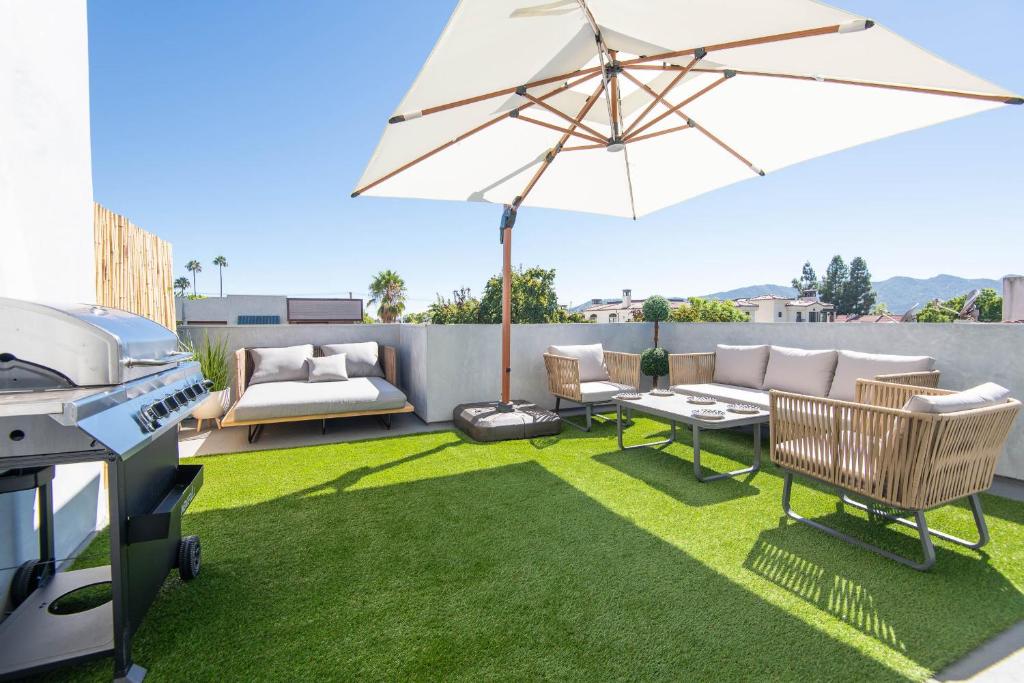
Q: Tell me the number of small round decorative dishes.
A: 5